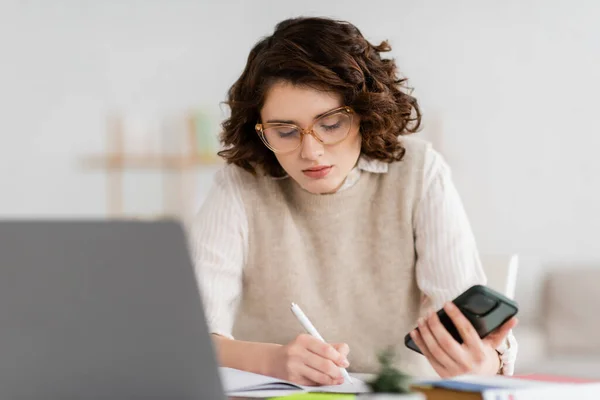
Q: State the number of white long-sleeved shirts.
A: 1